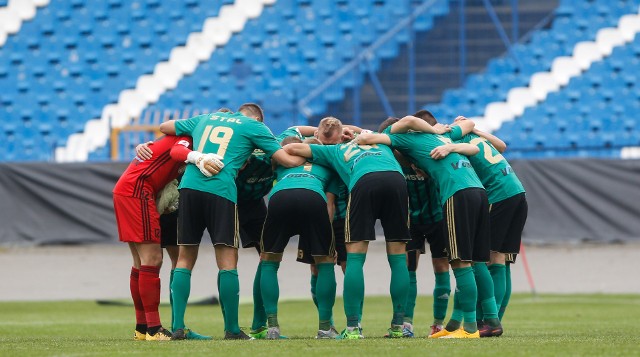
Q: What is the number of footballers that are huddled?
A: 11